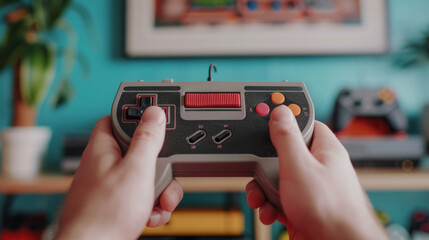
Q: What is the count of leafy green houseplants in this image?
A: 2